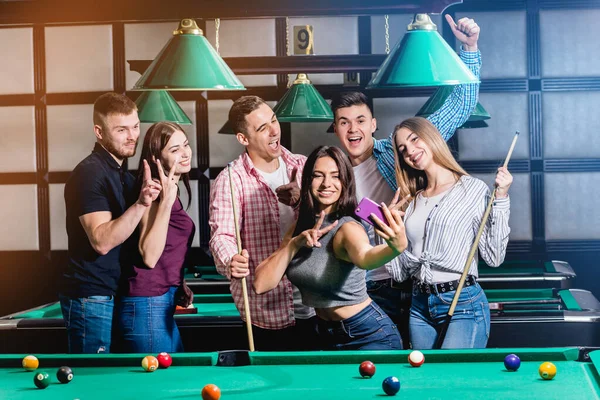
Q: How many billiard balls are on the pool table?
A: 11